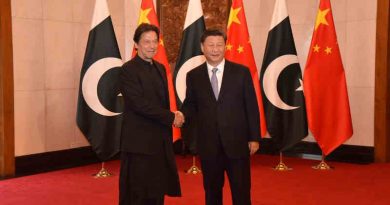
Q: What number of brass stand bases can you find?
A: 4